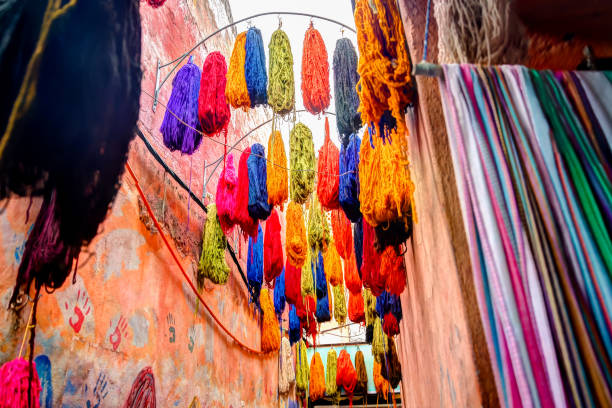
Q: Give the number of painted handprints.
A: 5